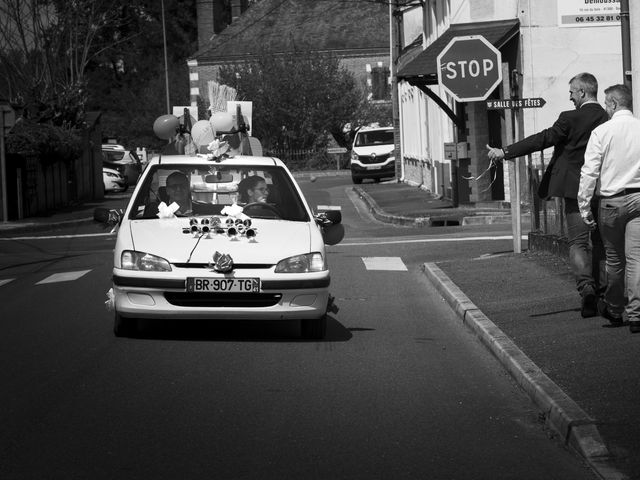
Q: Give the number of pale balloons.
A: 2